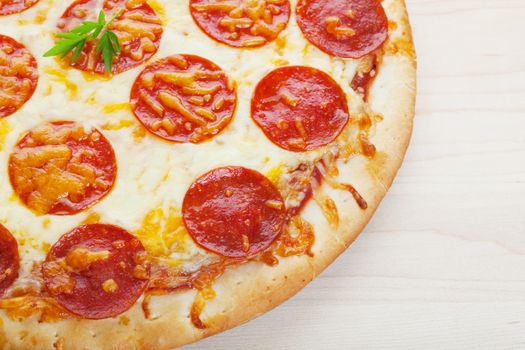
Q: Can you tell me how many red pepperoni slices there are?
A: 11